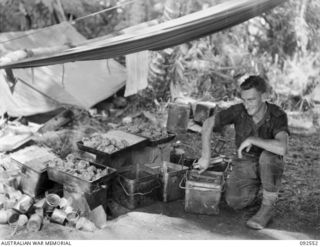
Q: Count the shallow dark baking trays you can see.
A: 3